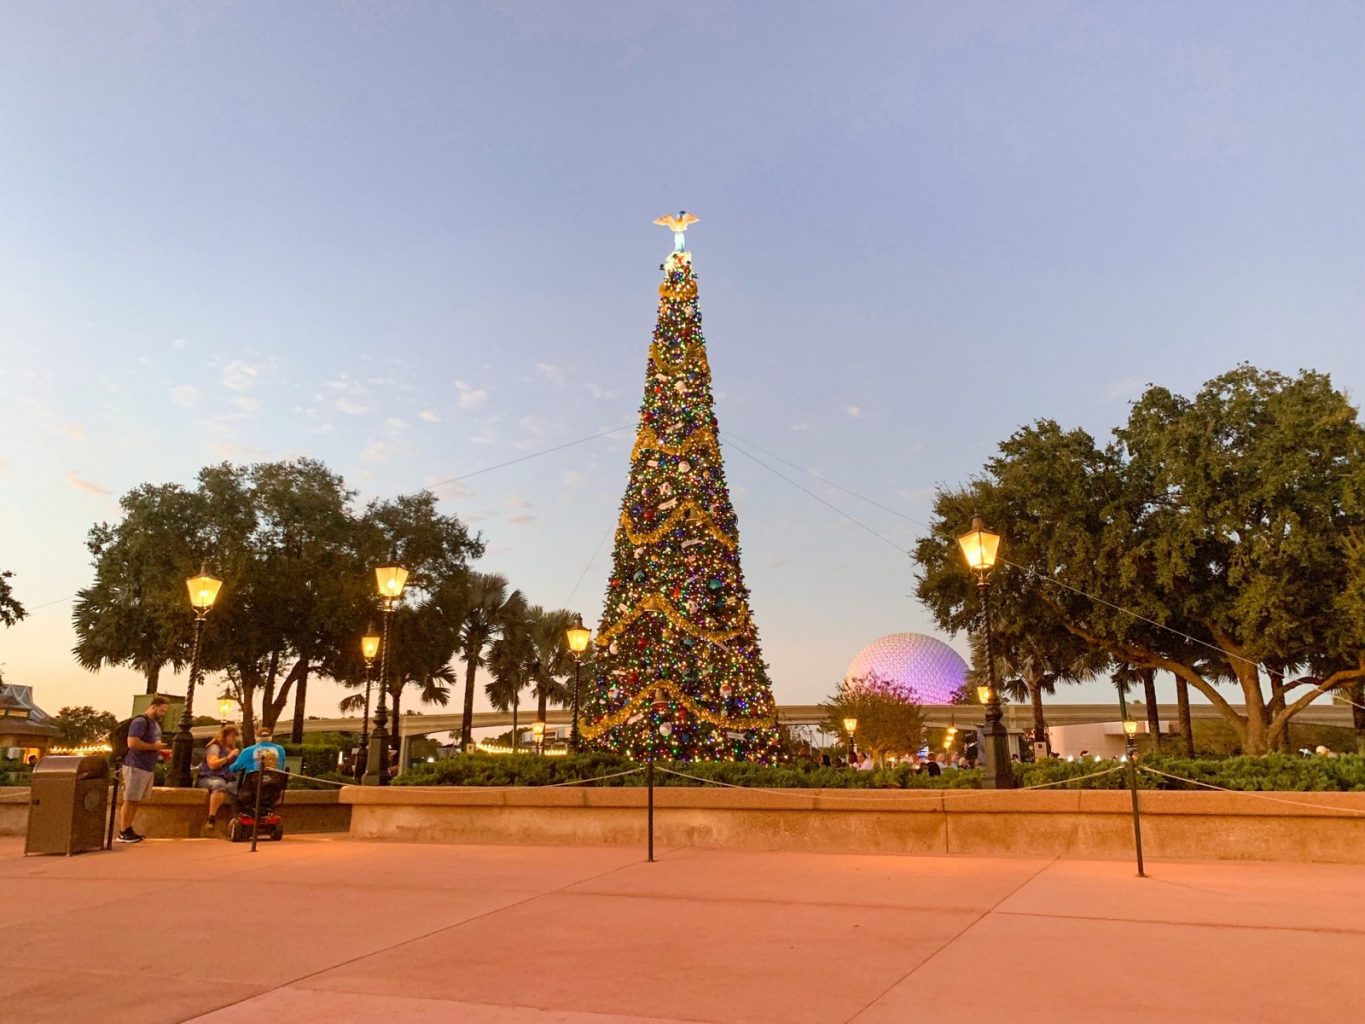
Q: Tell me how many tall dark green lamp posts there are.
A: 5